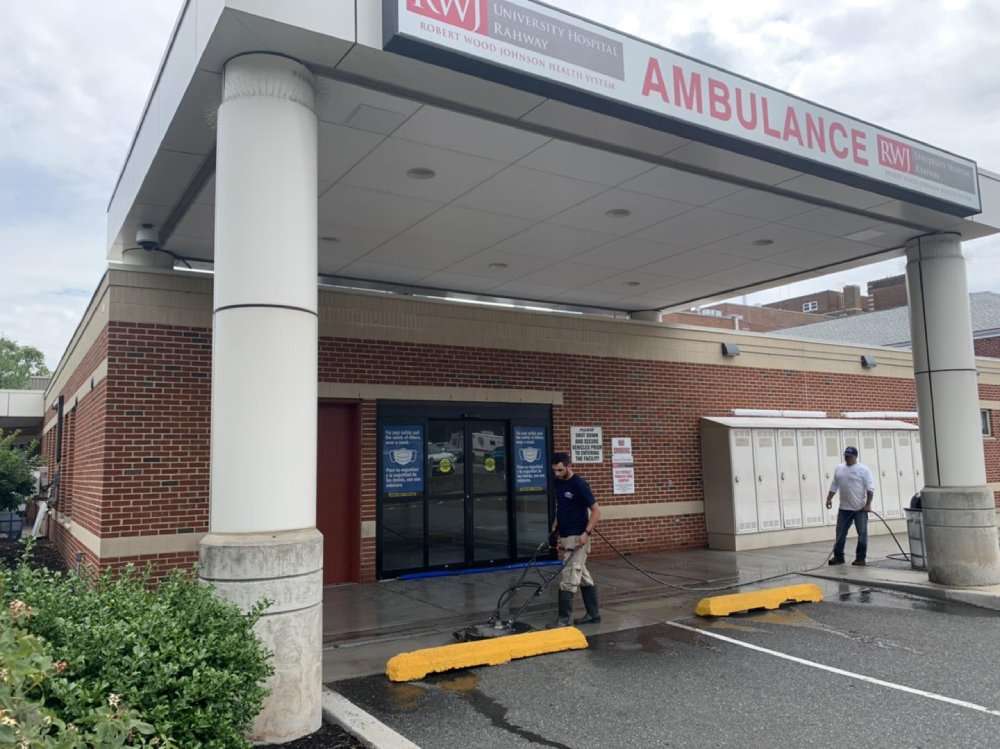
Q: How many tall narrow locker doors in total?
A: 10